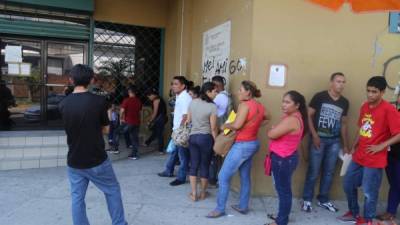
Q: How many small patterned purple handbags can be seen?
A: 0